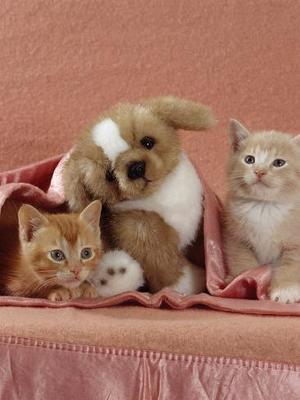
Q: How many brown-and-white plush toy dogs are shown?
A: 1